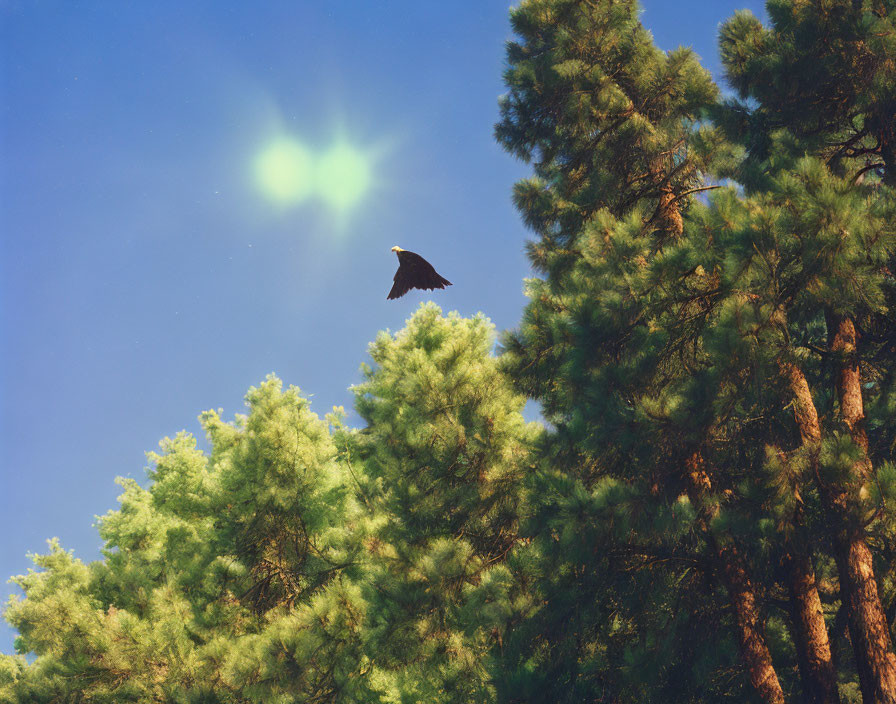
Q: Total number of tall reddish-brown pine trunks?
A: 3